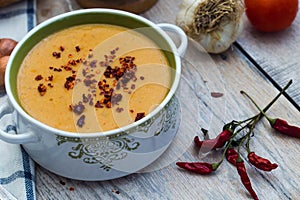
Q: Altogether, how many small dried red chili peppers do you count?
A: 6